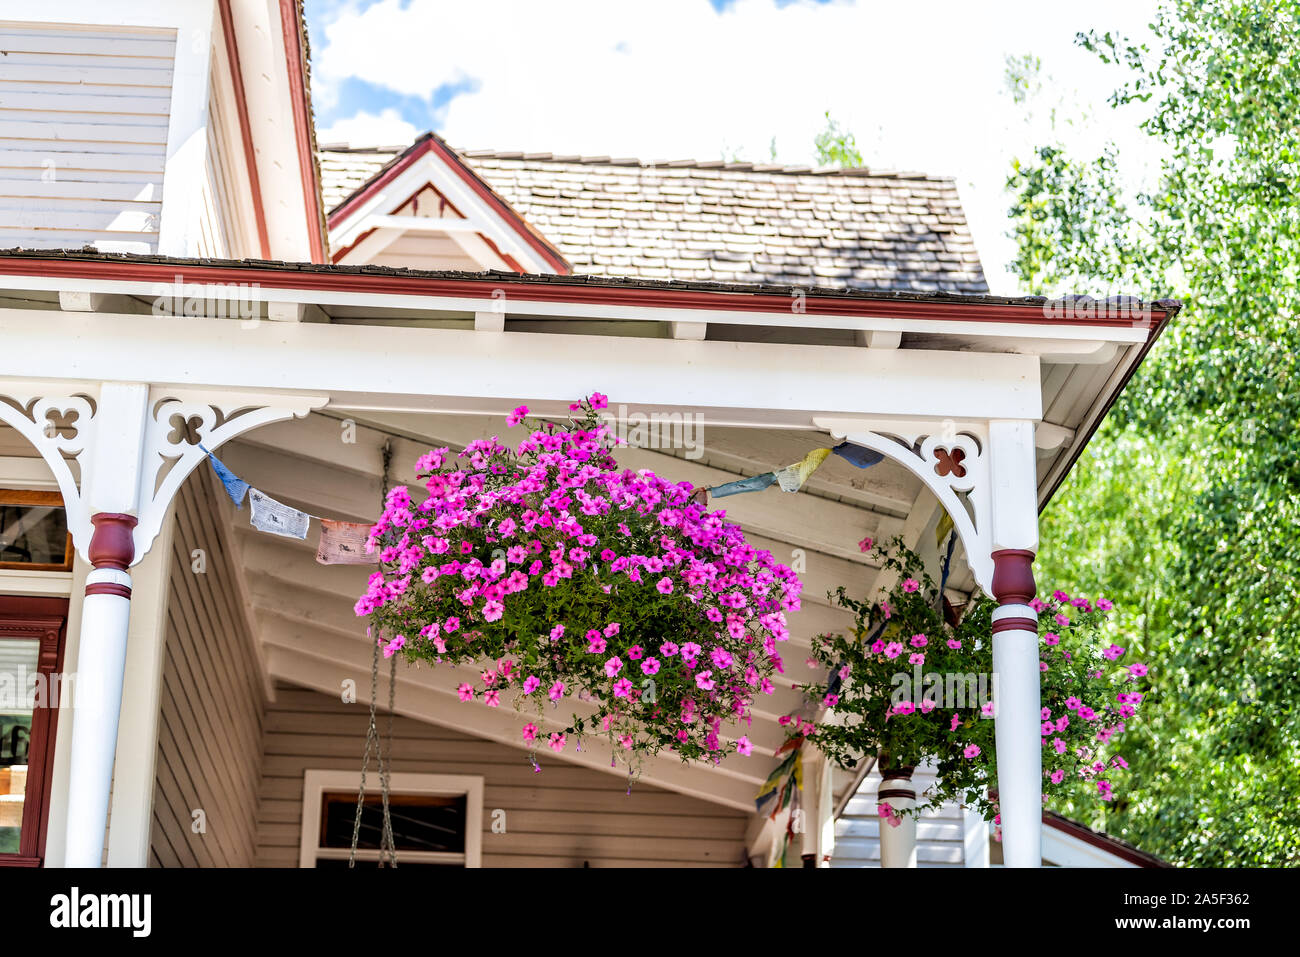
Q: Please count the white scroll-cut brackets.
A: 3